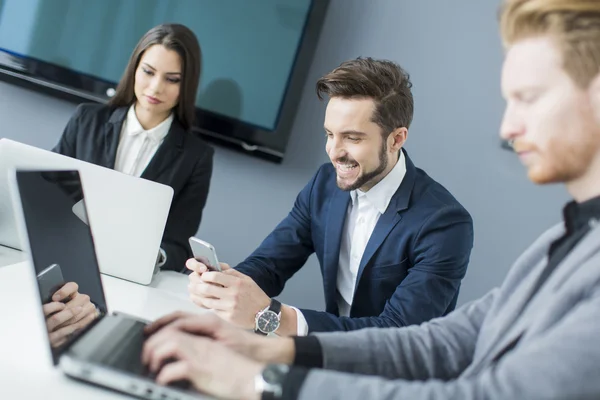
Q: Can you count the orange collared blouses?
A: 0